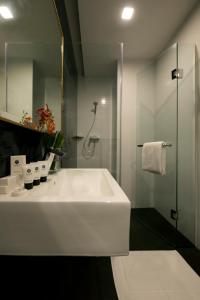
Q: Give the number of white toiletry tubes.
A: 3